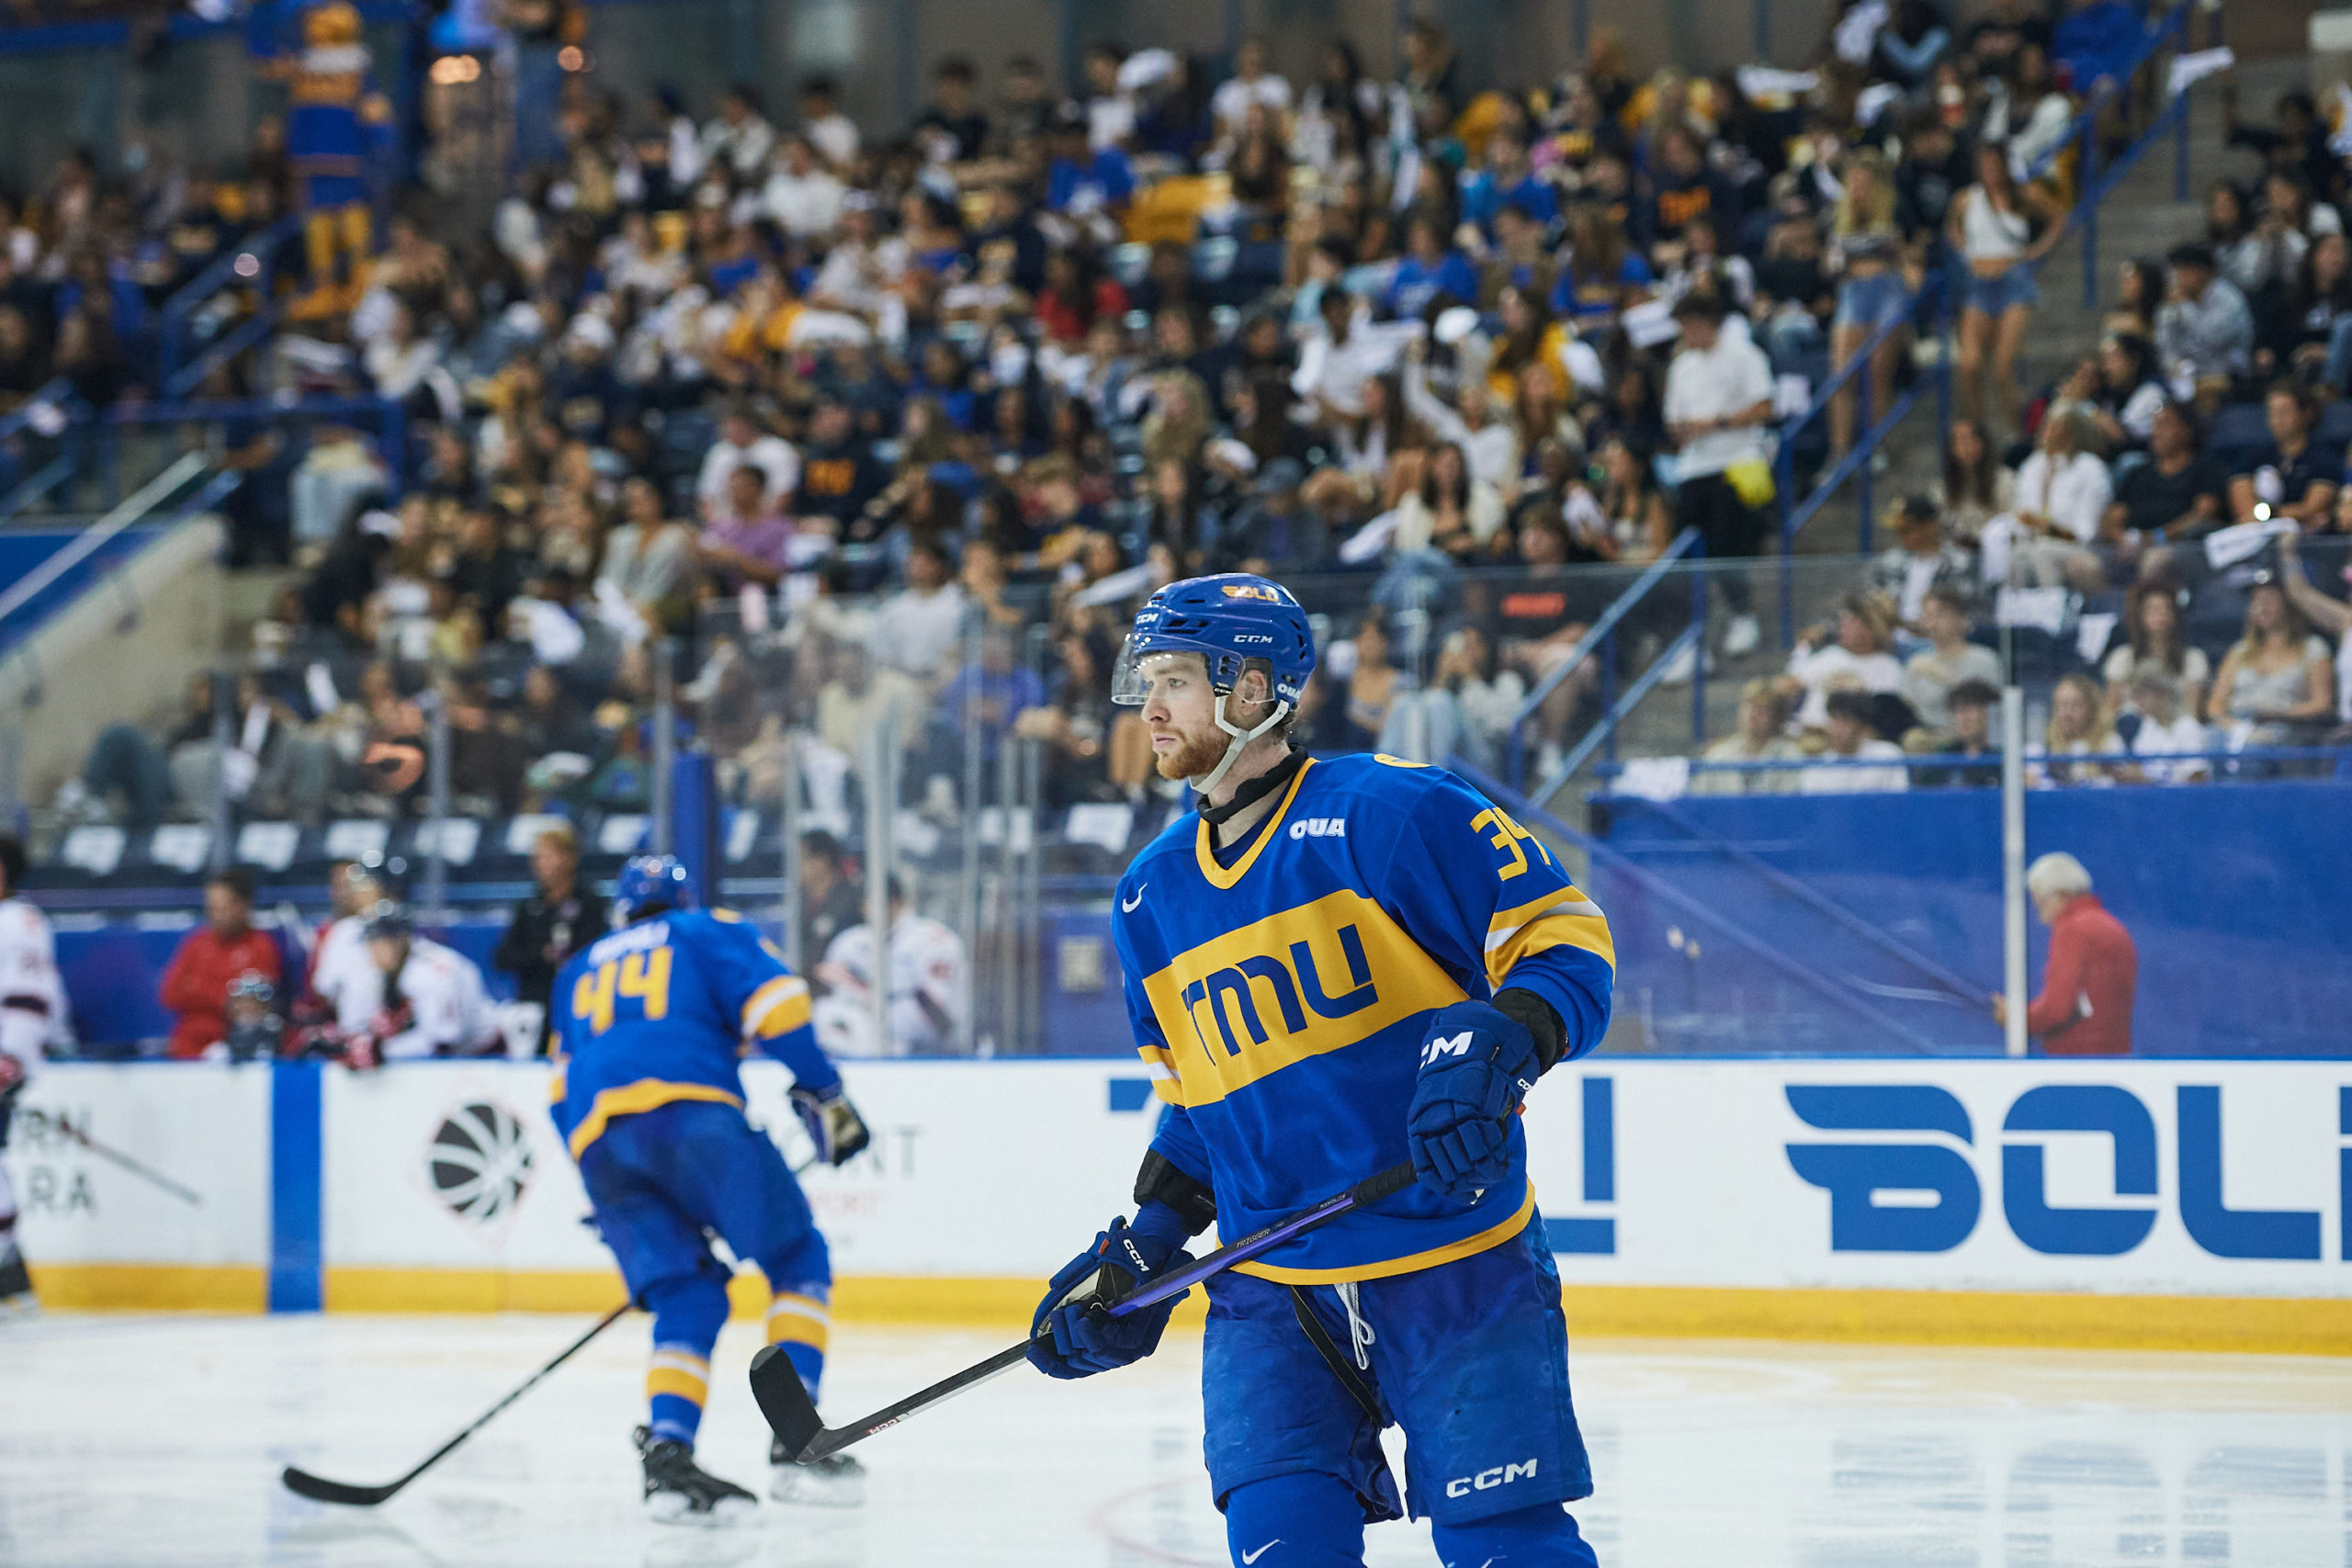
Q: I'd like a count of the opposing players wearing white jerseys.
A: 4